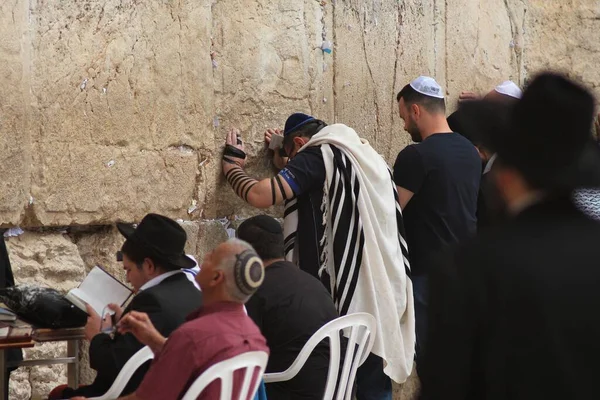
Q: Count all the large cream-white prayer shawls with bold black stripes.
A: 1